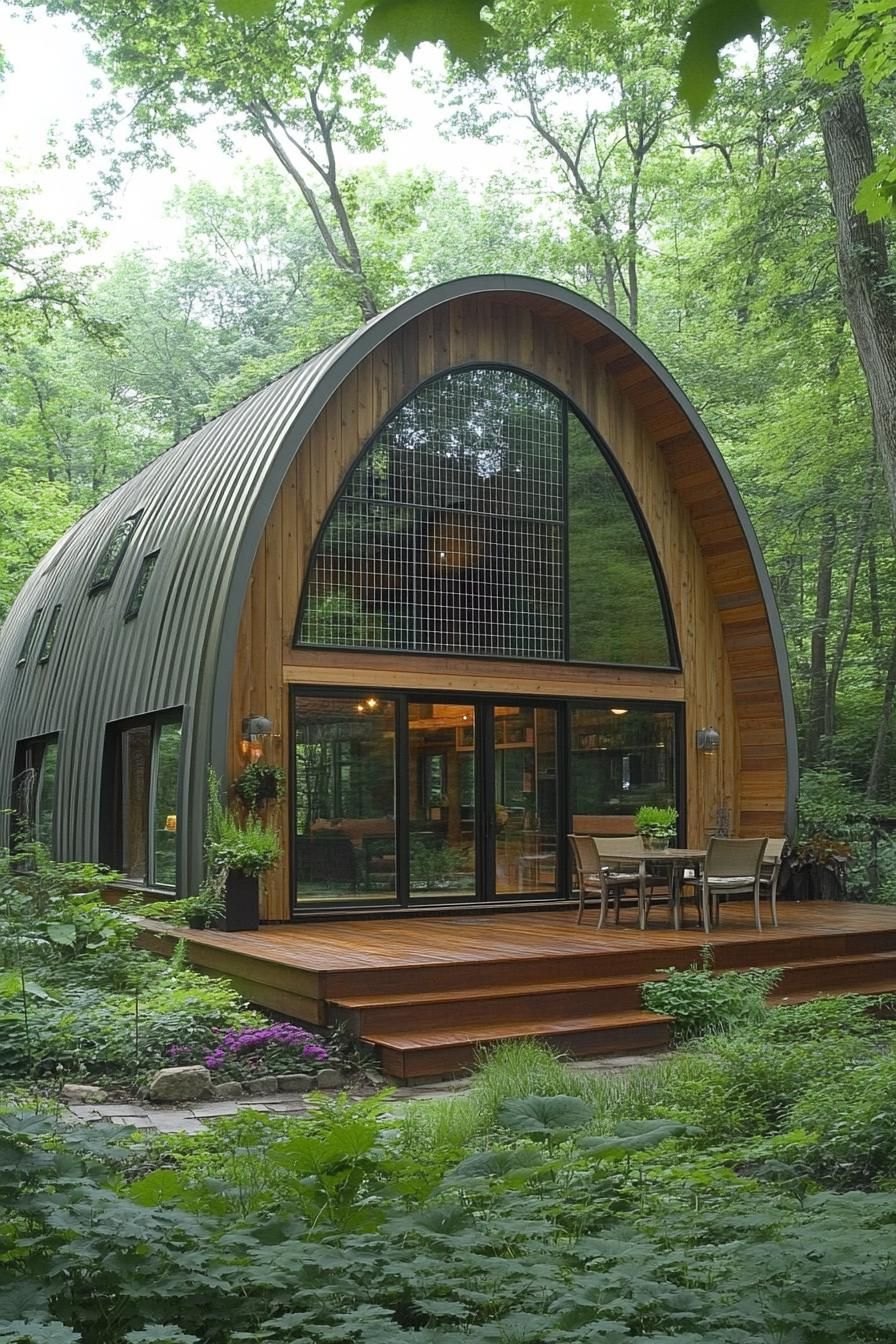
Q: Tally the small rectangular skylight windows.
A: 4